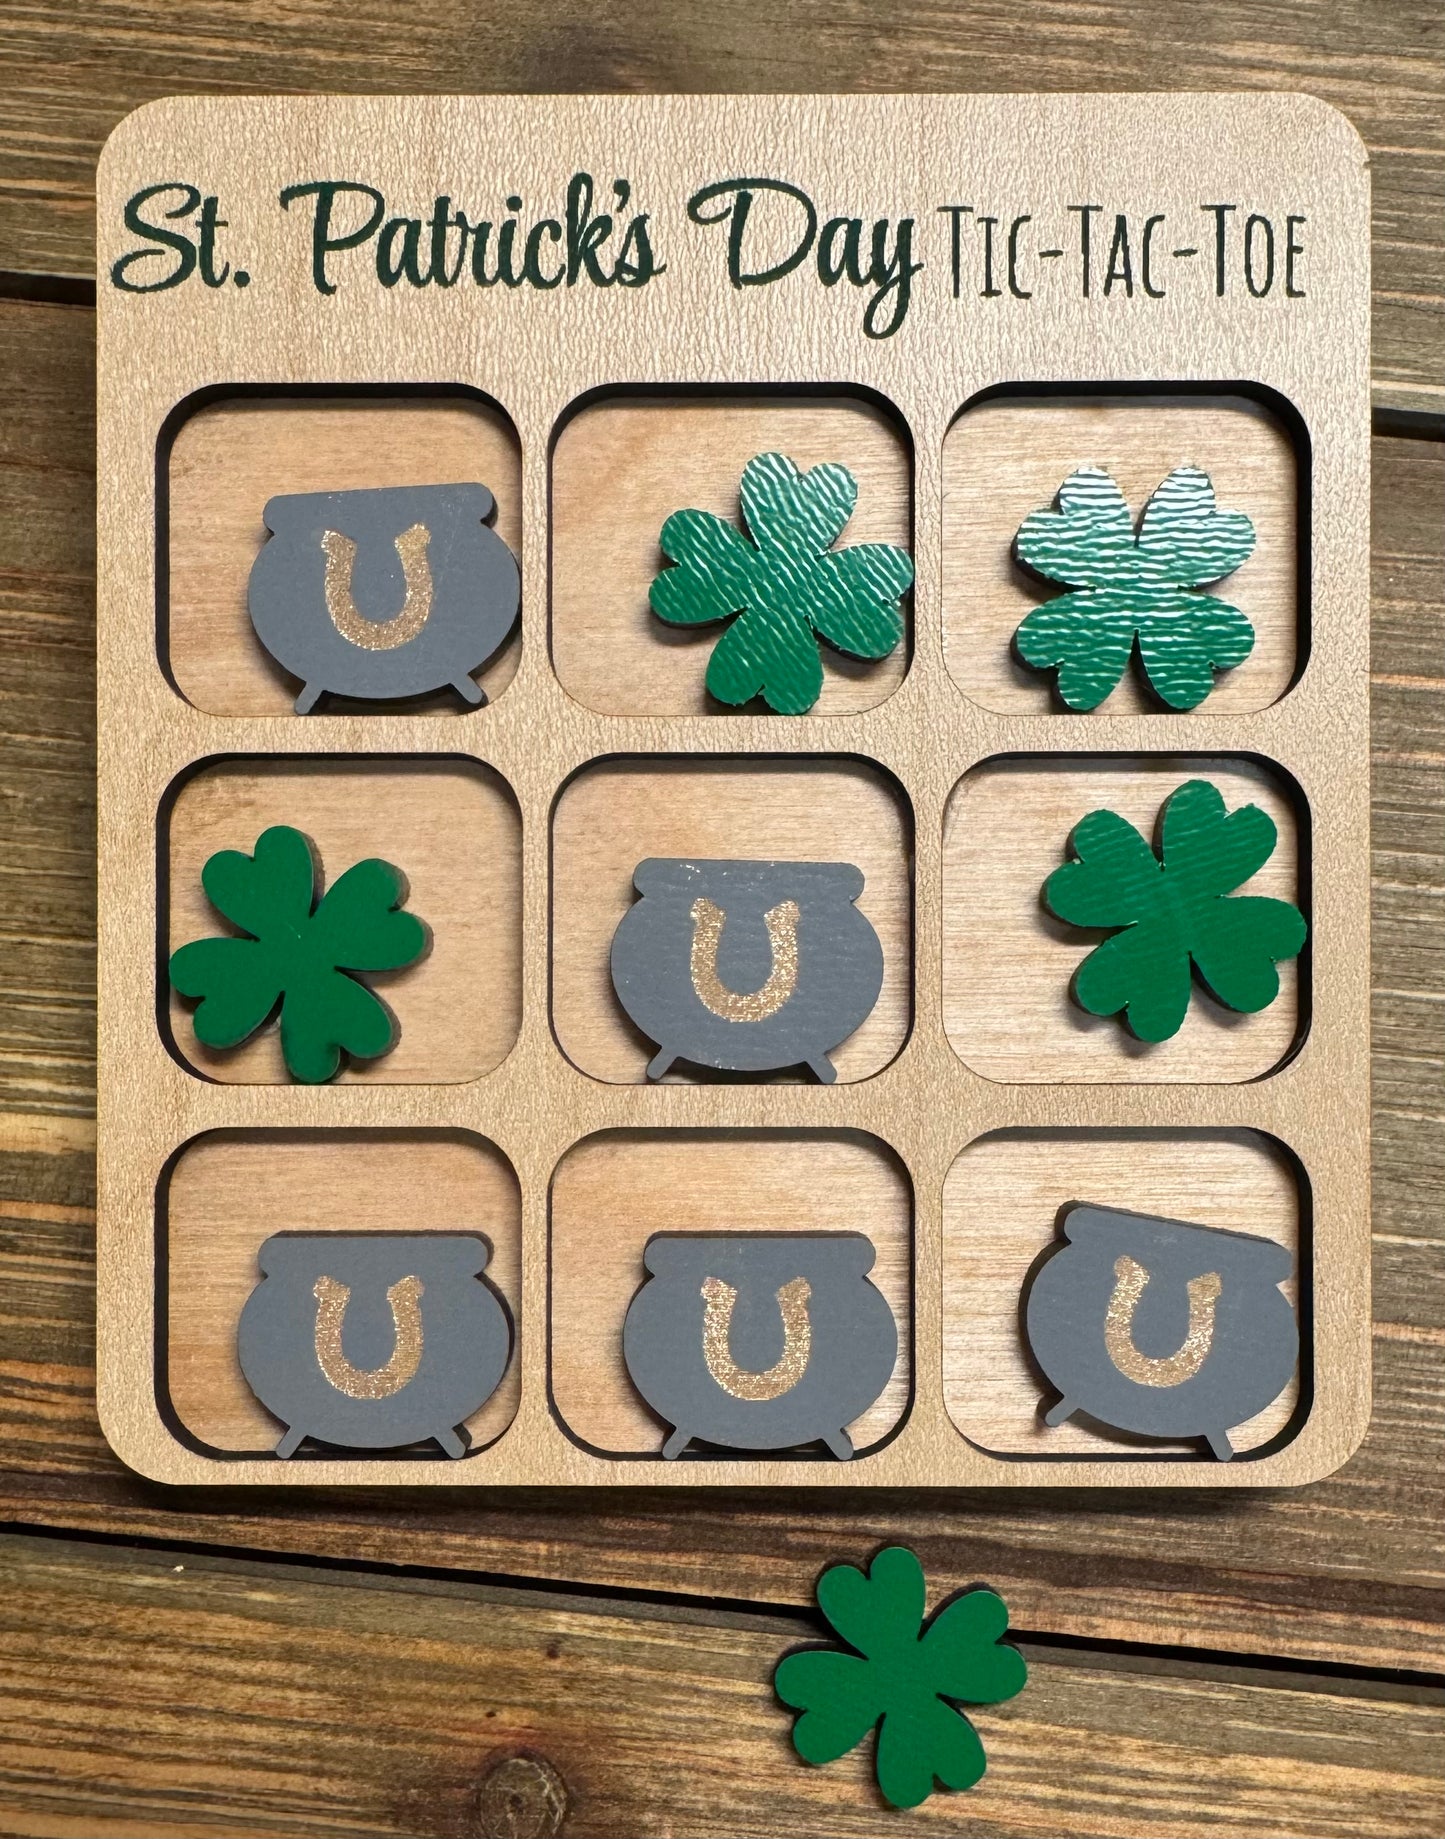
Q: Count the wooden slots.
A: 9